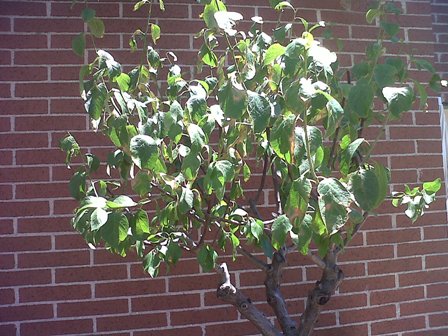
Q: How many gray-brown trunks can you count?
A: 3